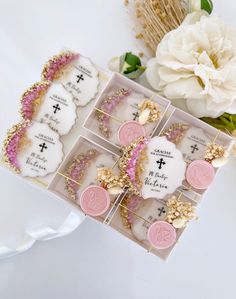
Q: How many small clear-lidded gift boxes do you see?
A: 4